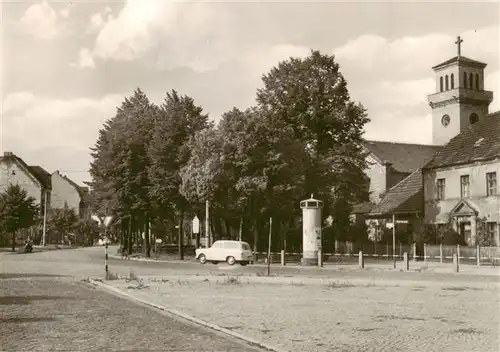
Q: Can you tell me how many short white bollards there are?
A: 5